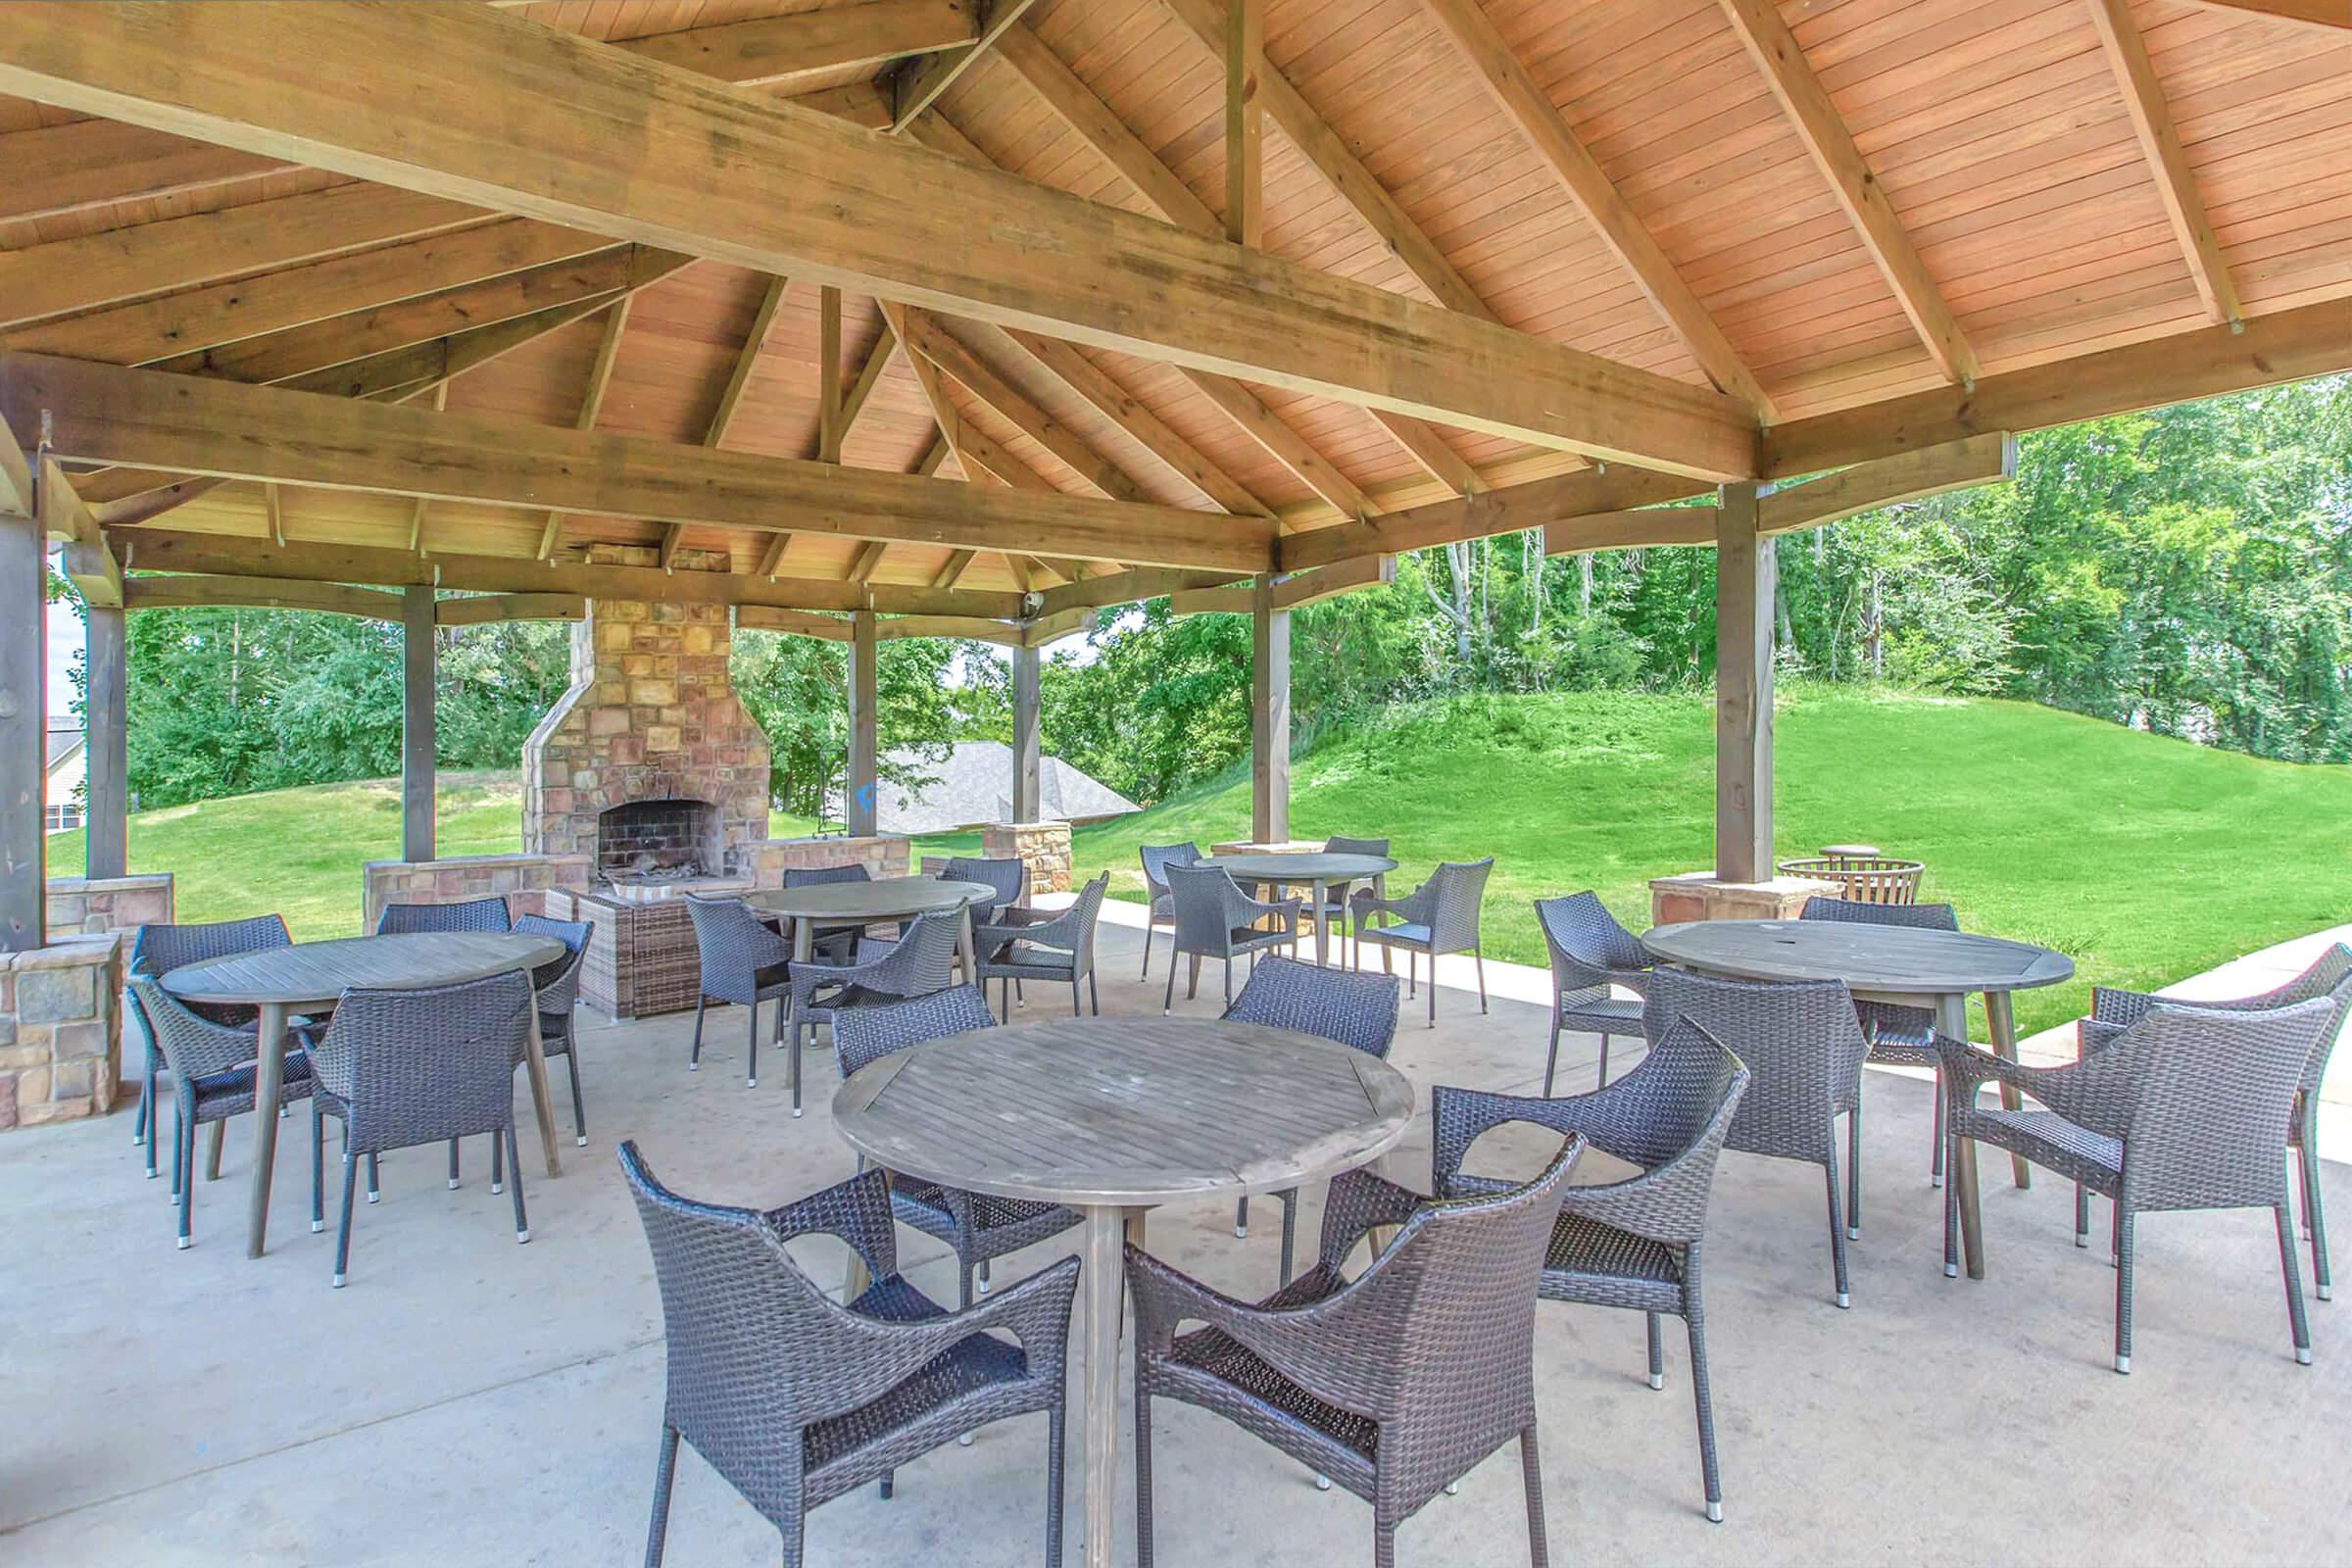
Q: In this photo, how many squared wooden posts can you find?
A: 7